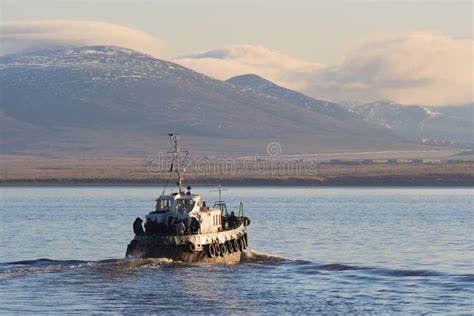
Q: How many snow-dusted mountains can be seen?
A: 3